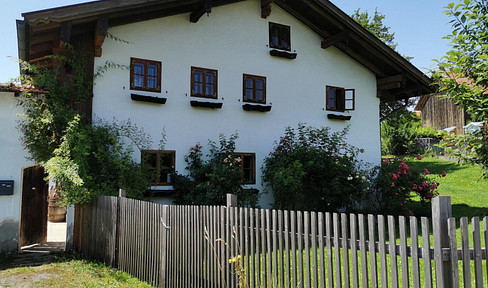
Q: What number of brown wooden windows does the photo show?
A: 7